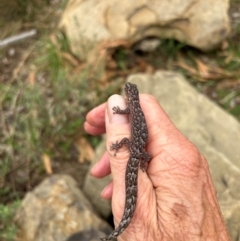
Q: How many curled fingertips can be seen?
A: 4